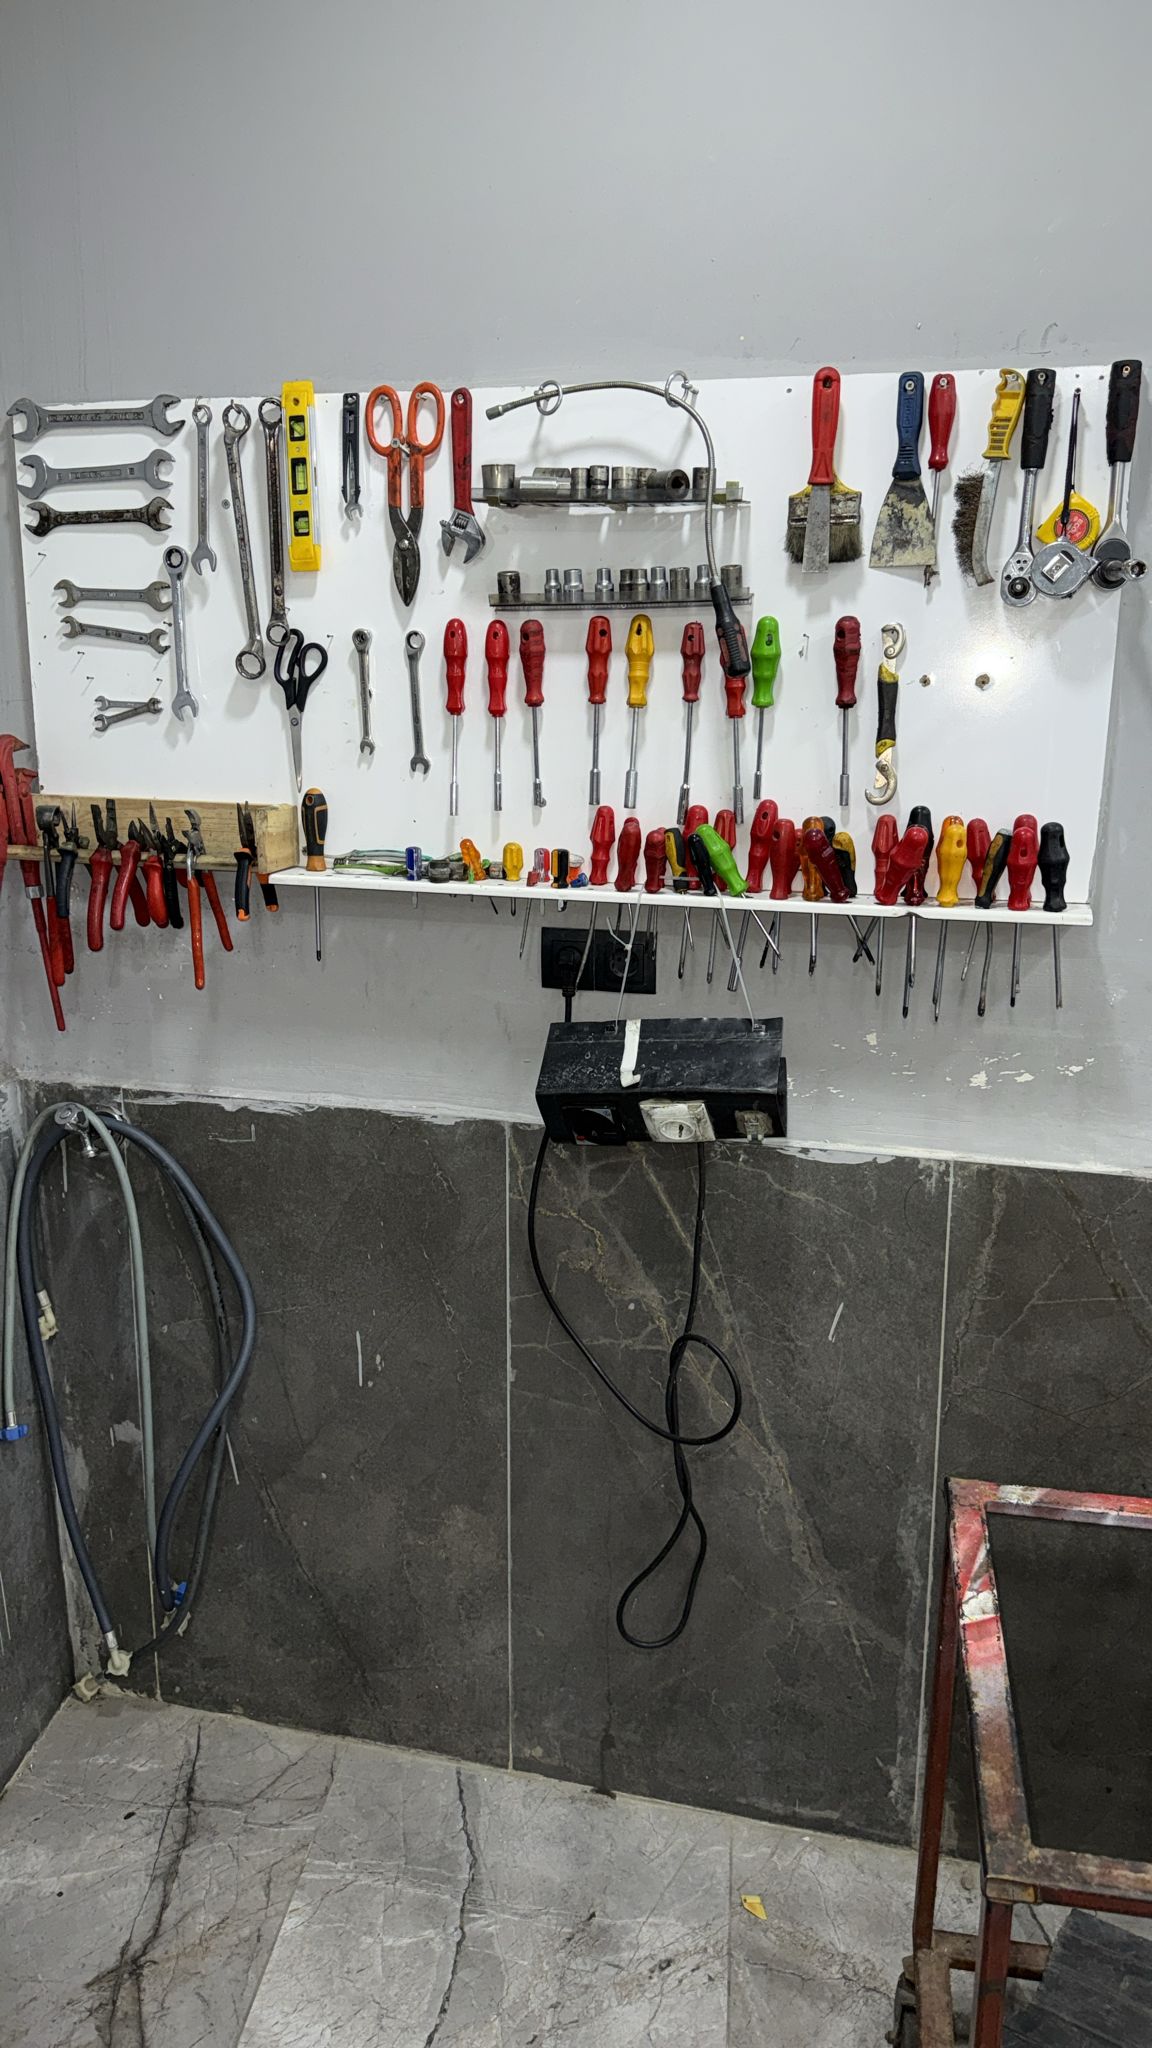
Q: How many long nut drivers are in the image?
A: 9